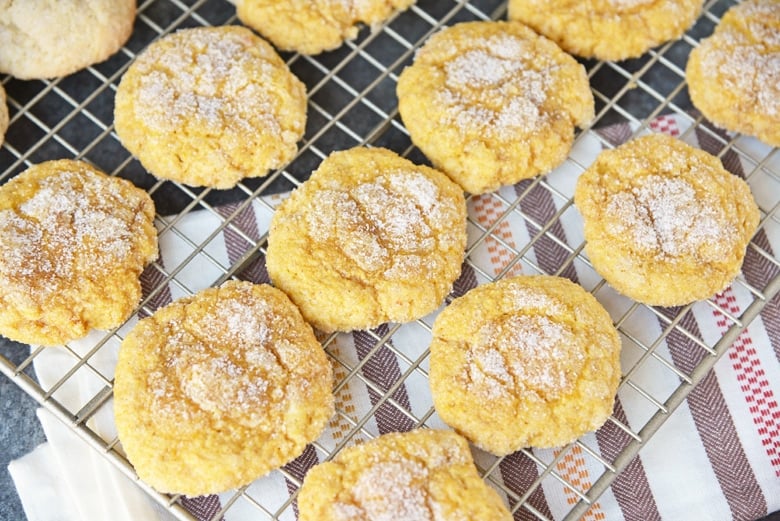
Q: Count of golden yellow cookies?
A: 11